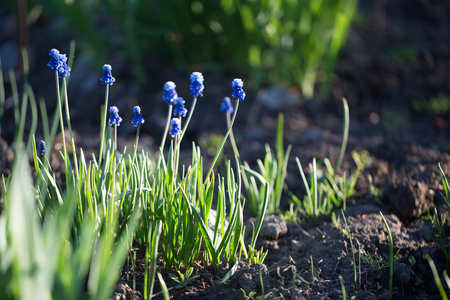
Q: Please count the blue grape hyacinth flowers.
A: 12